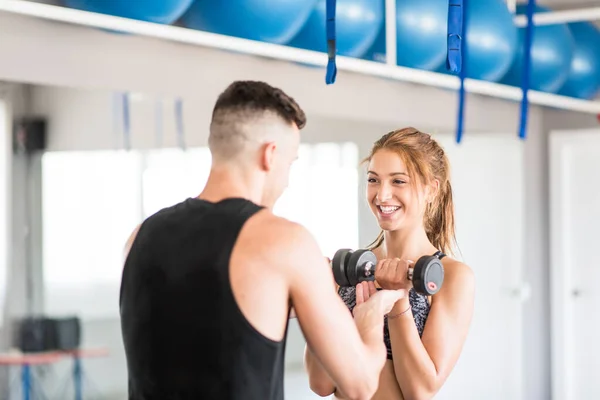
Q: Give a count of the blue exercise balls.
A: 7